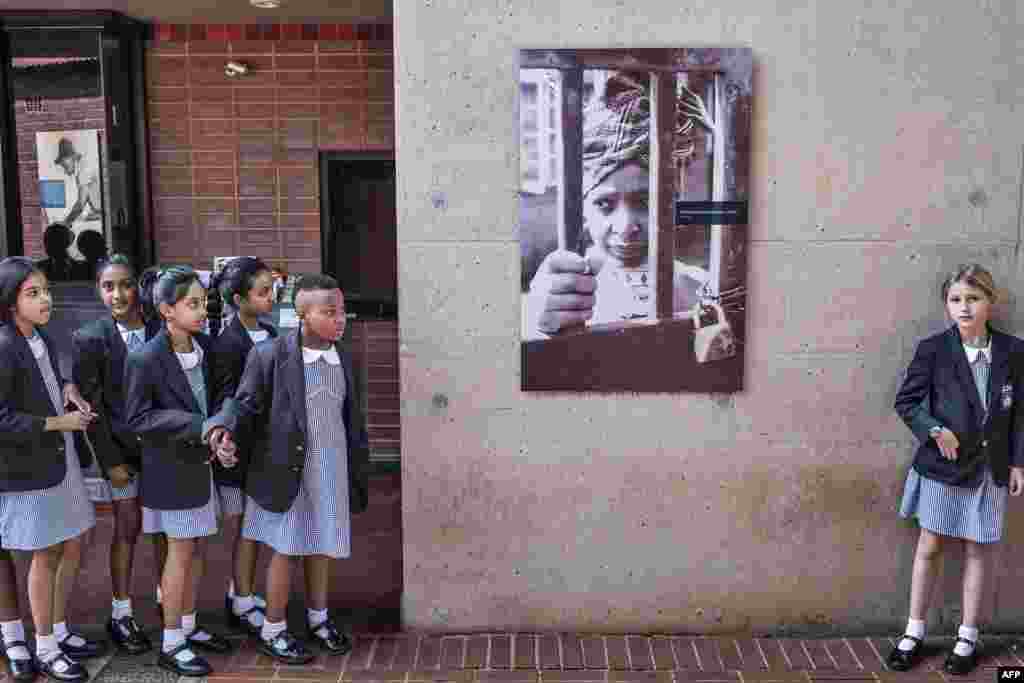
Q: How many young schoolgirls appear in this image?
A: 6